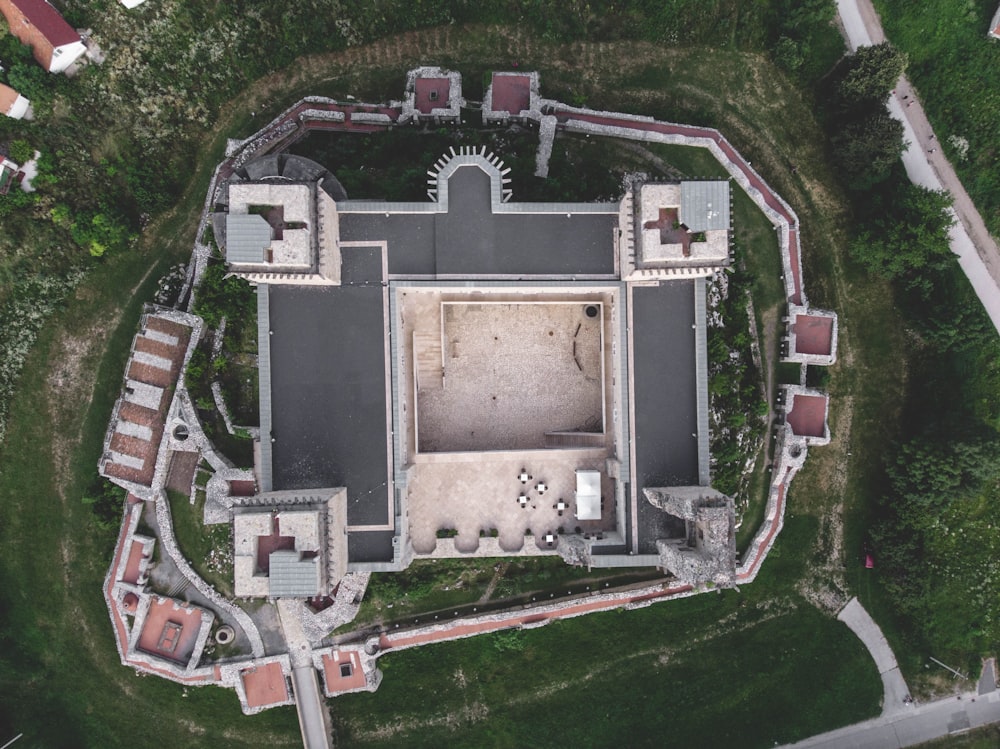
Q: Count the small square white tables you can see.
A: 5